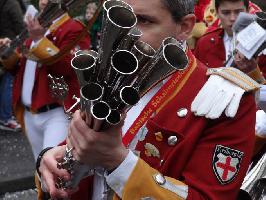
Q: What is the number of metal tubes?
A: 13